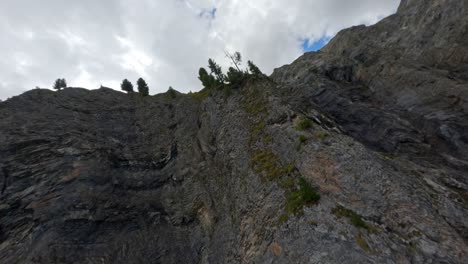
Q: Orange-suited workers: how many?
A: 0